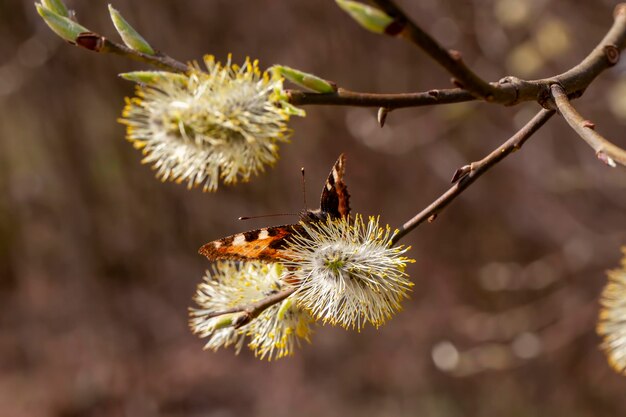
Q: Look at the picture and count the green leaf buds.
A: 6